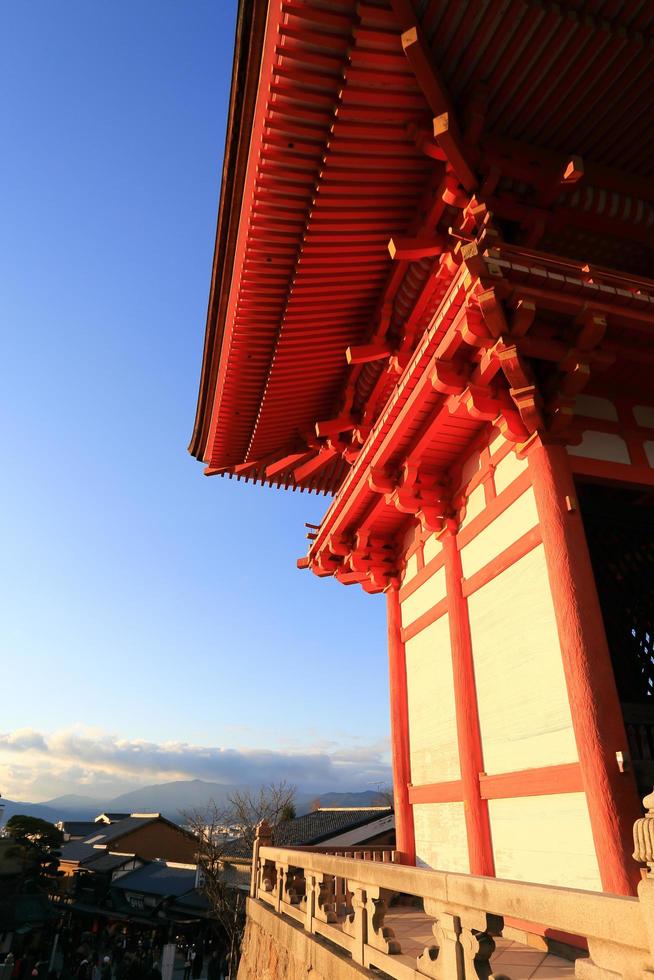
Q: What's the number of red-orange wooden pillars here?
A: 3